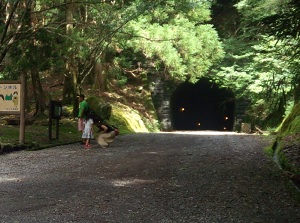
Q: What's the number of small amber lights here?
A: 4